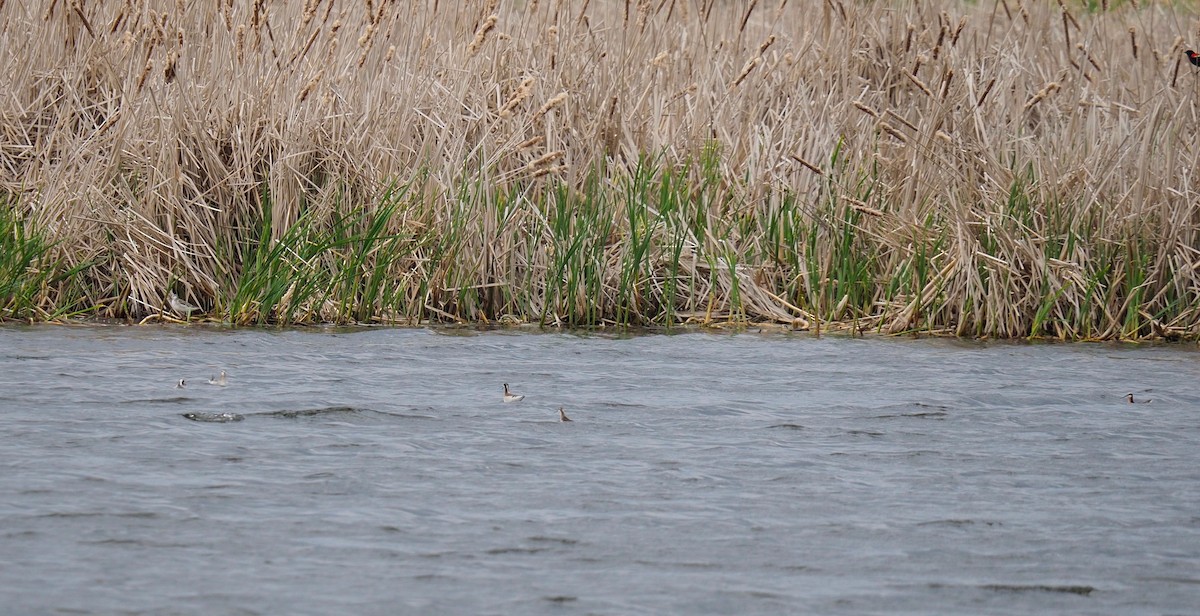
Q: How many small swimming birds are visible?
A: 5